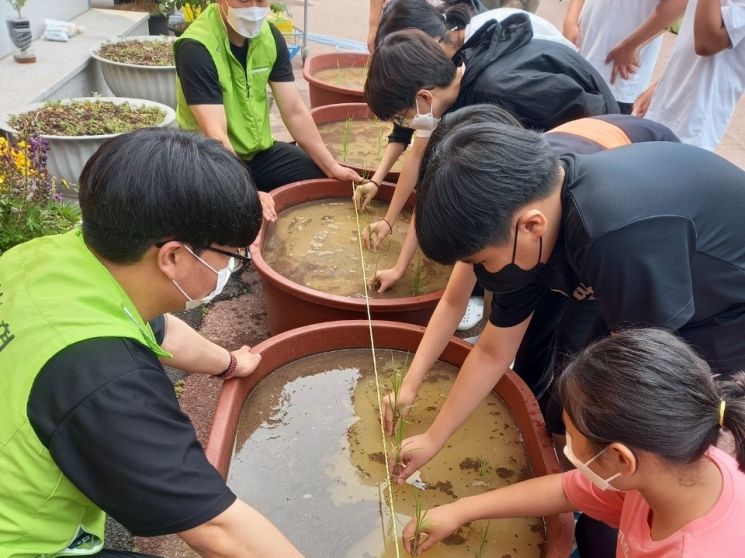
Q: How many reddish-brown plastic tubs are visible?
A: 4